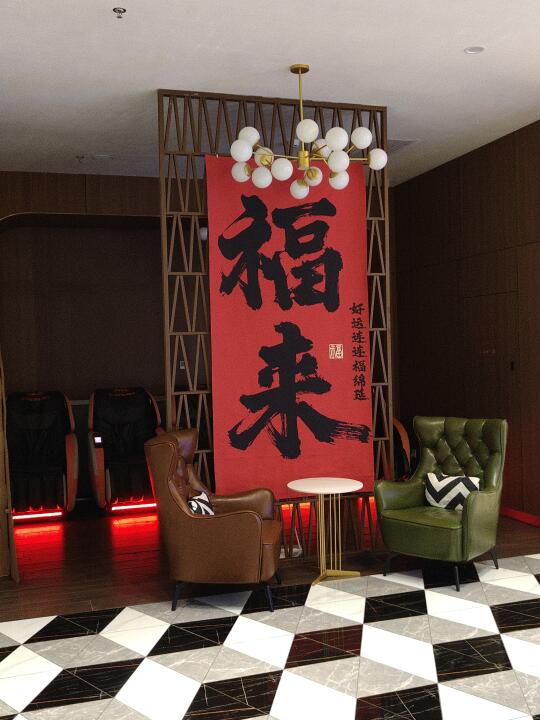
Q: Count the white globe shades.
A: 15